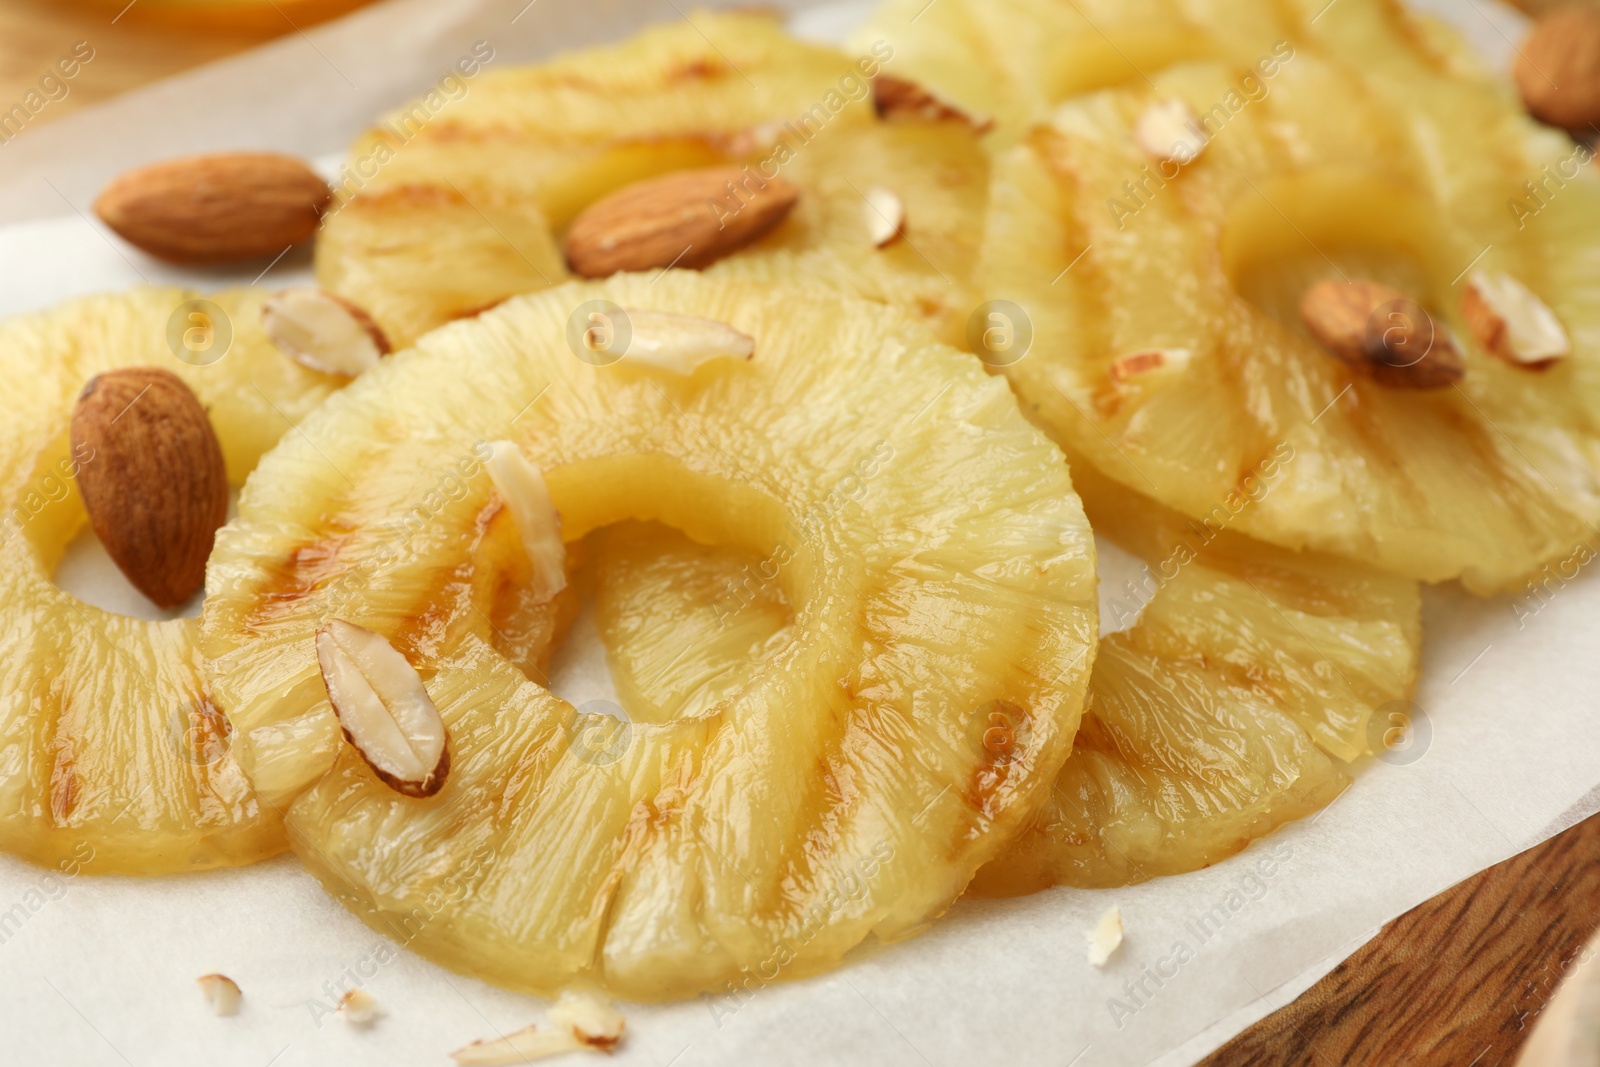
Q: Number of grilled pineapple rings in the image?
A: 6